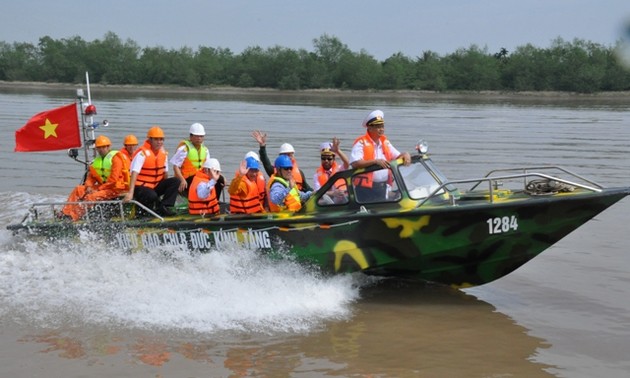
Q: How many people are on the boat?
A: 11